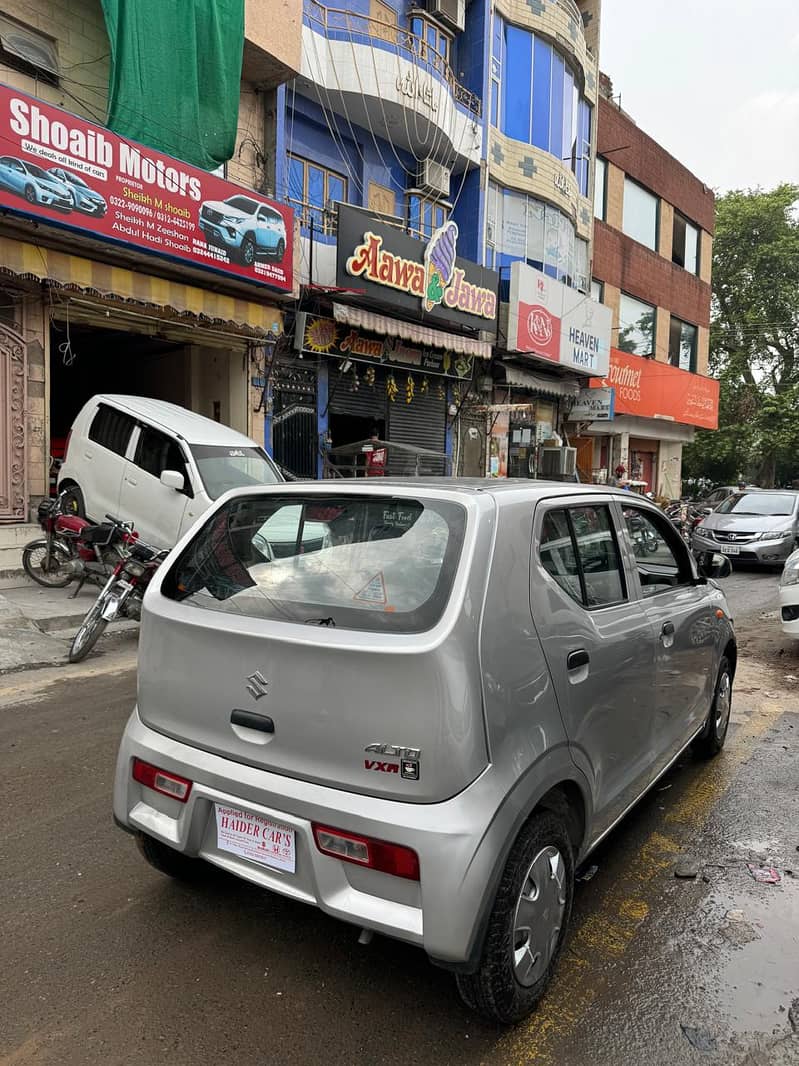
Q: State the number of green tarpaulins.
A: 1